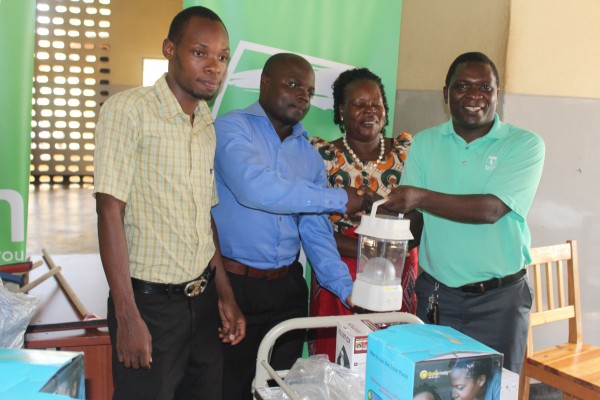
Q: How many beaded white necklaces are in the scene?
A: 1